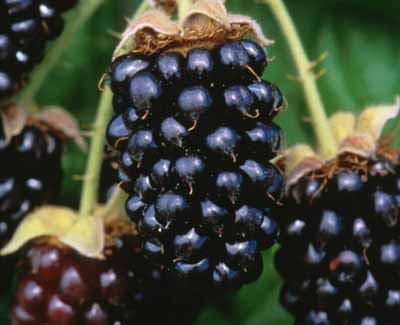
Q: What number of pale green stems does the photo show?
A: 4